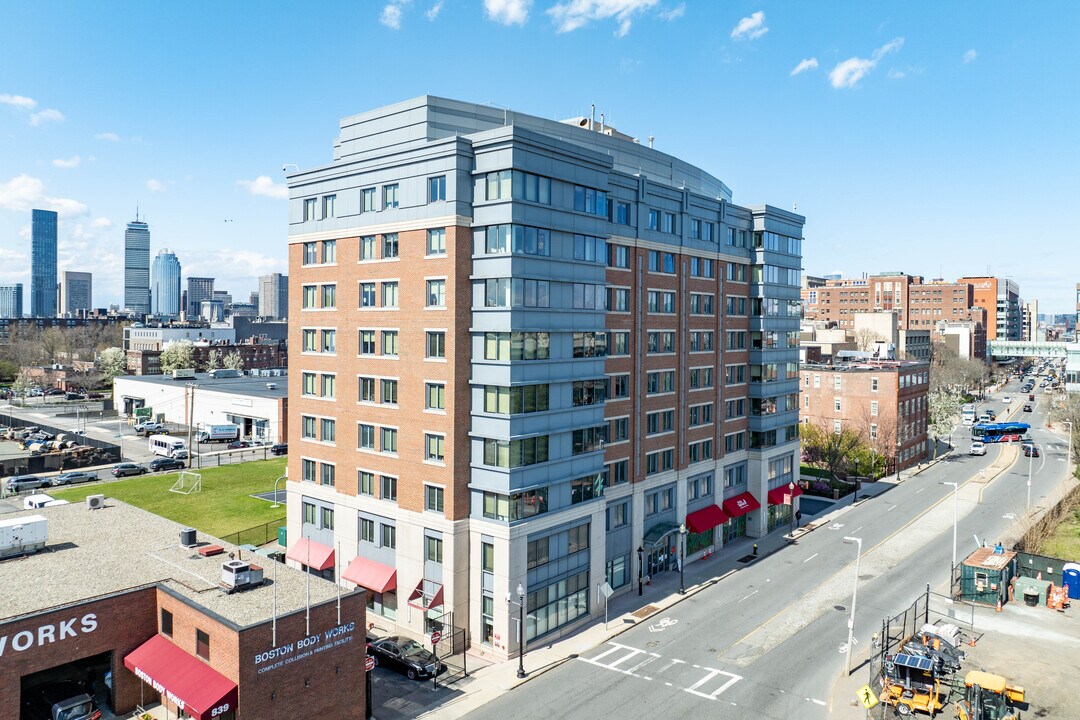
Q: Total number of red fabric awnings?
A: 7